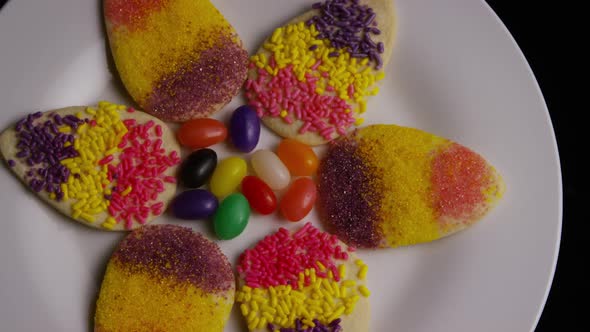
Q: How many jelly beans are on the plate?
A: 10